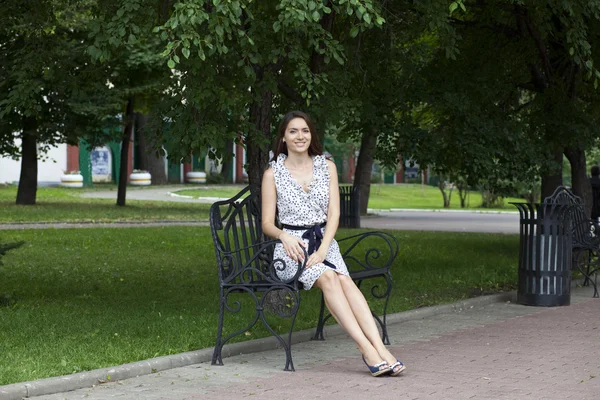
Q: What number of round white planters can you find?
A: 3